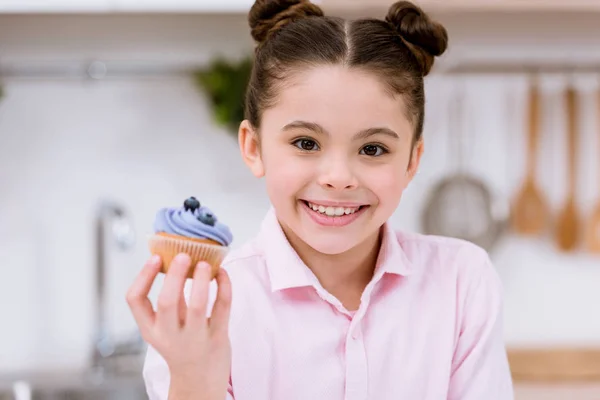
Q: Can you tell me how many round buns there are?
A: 2